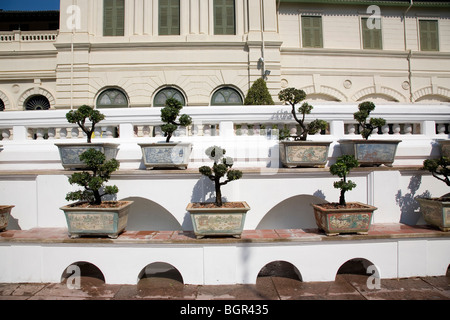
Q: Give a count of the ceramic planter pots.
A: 10